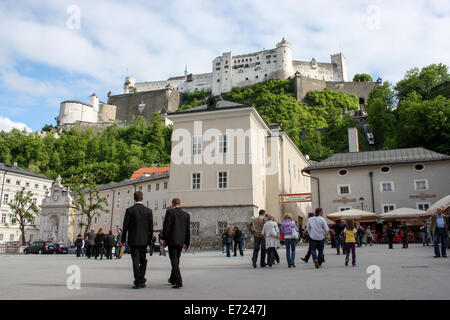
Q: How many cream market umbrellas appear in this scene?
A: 3